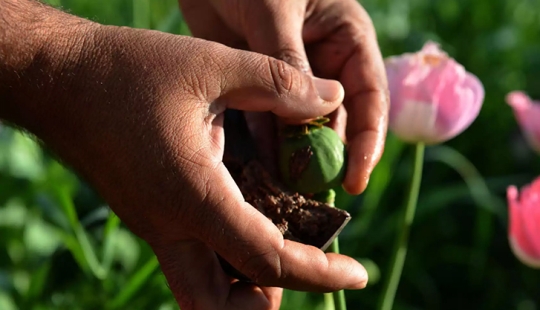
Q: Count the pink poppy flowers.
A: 3